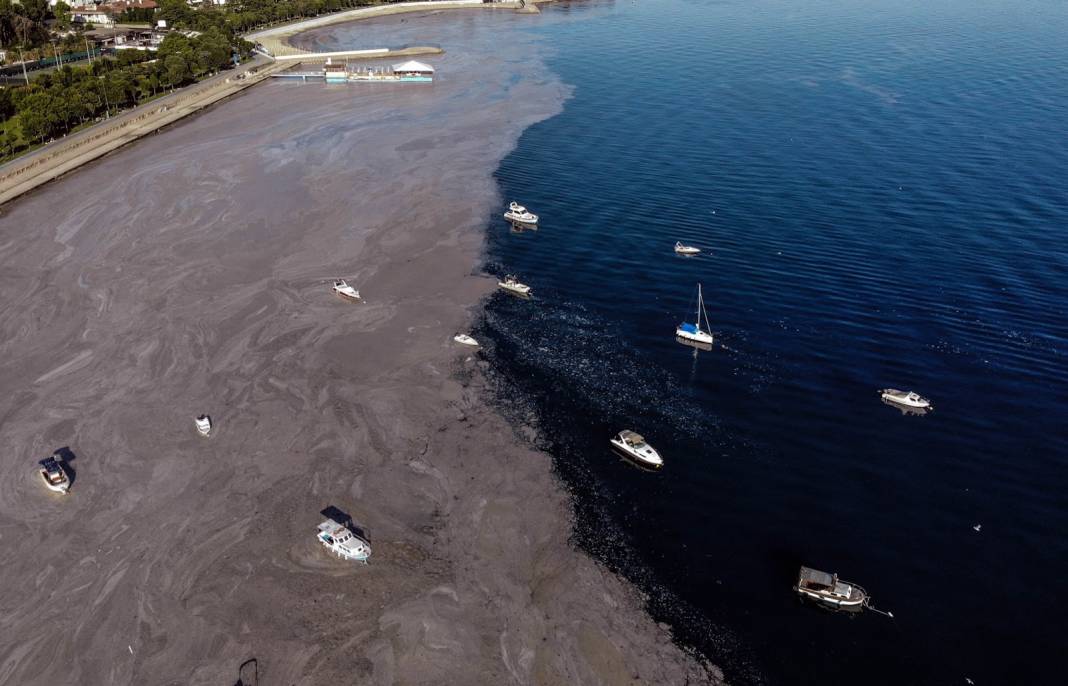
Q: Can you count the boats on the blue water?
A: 7